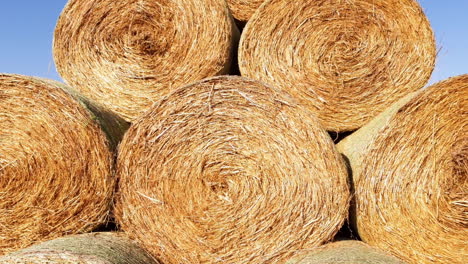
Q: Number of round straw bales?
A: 8